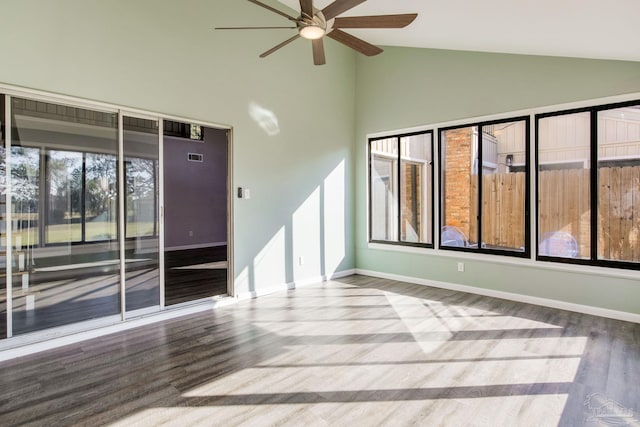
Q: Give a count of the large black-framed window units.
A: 3